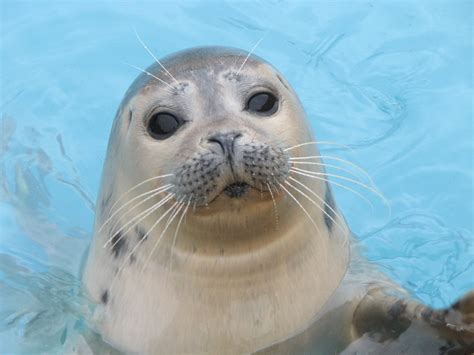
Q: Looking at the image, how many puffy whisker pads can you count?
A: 2